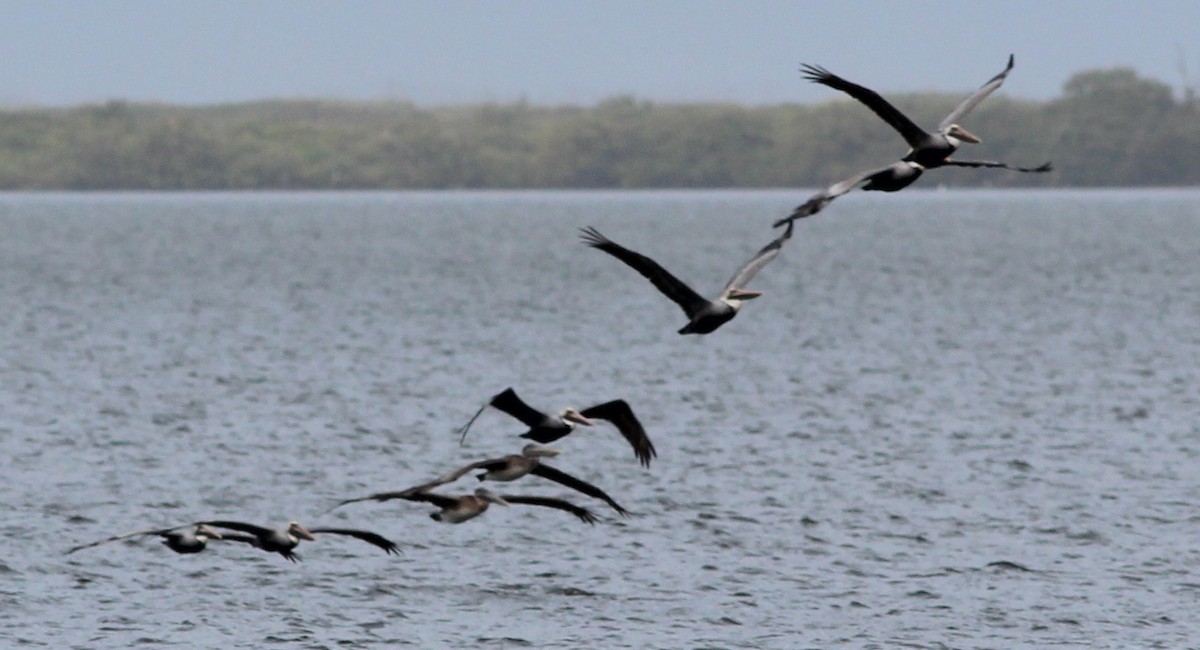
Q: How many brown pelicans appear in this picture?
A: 8